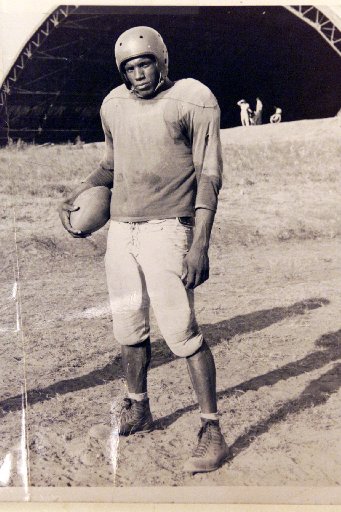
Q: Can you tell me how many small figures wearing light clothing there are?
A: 3